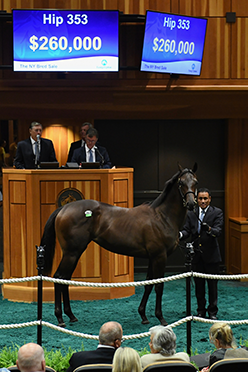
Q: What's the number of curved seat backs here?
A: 4